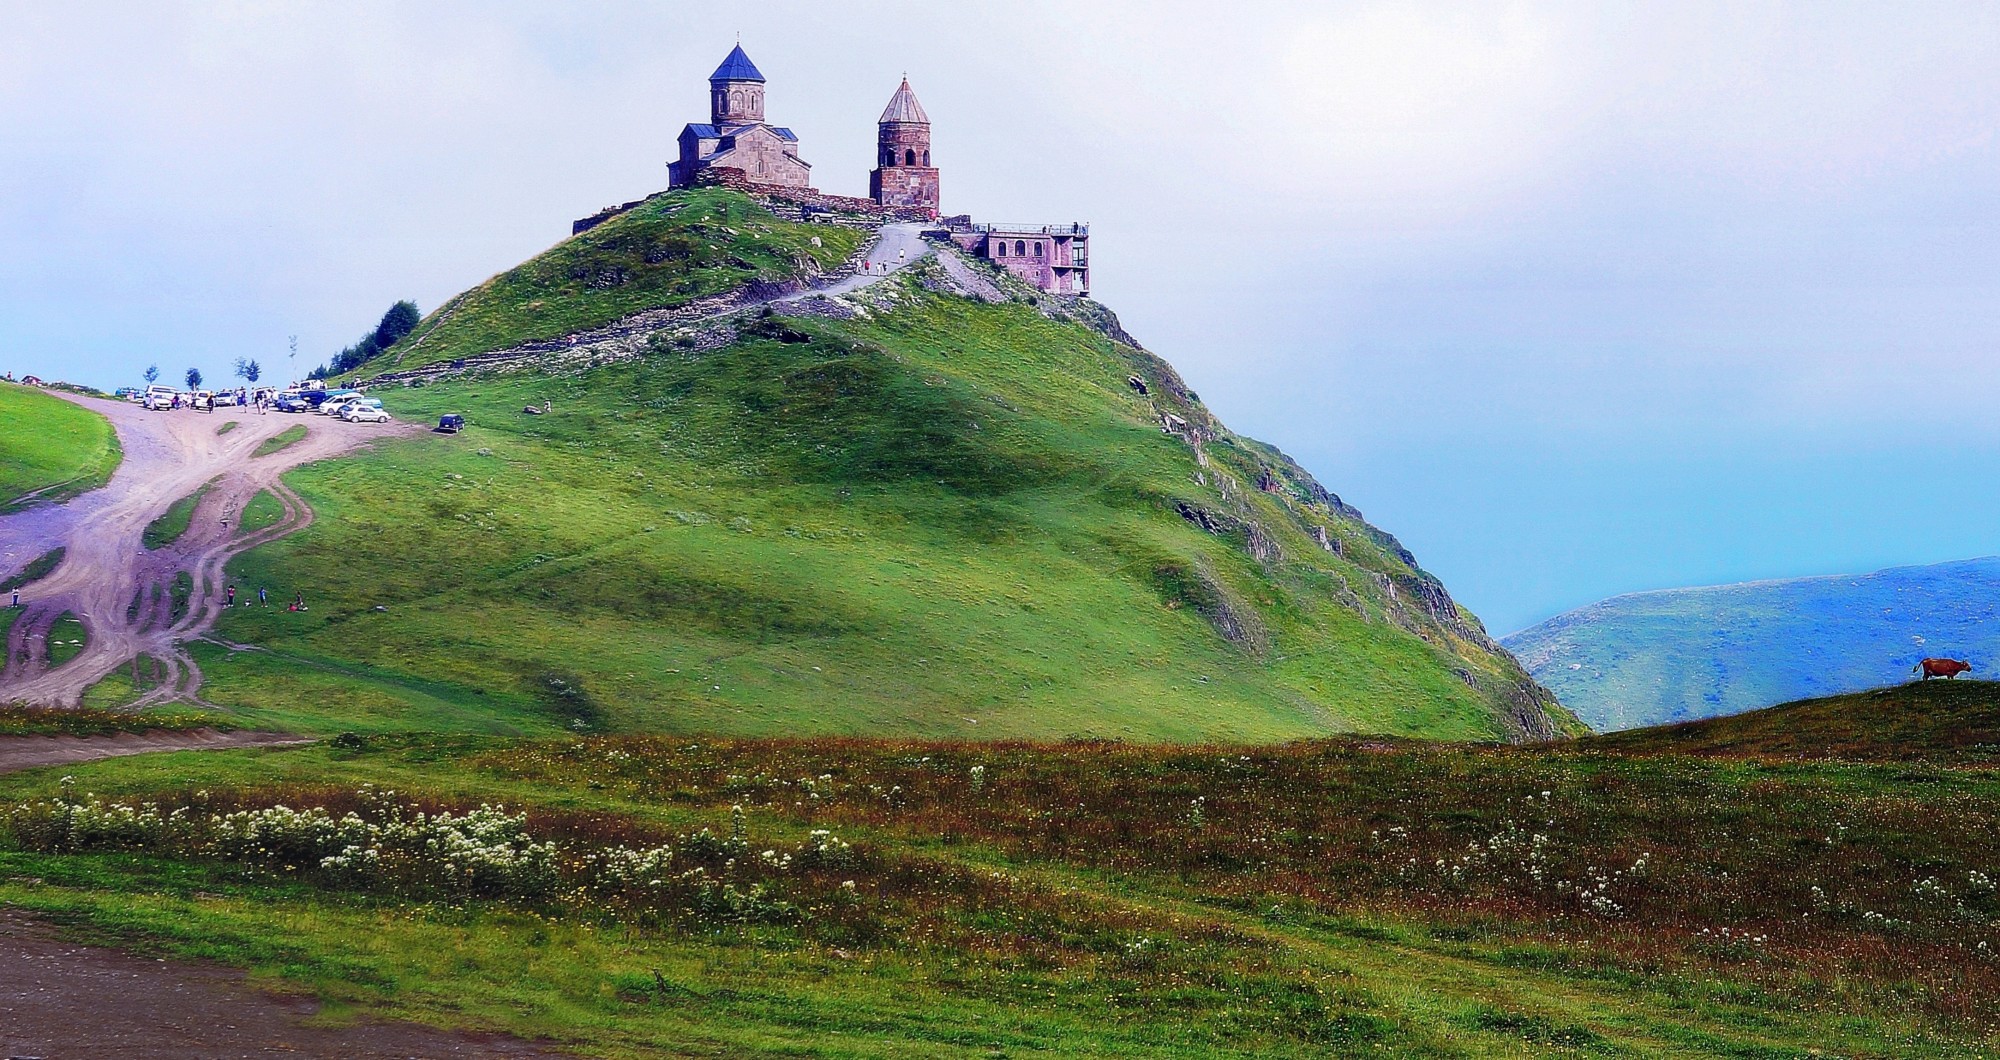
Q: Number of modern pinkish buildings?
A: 1